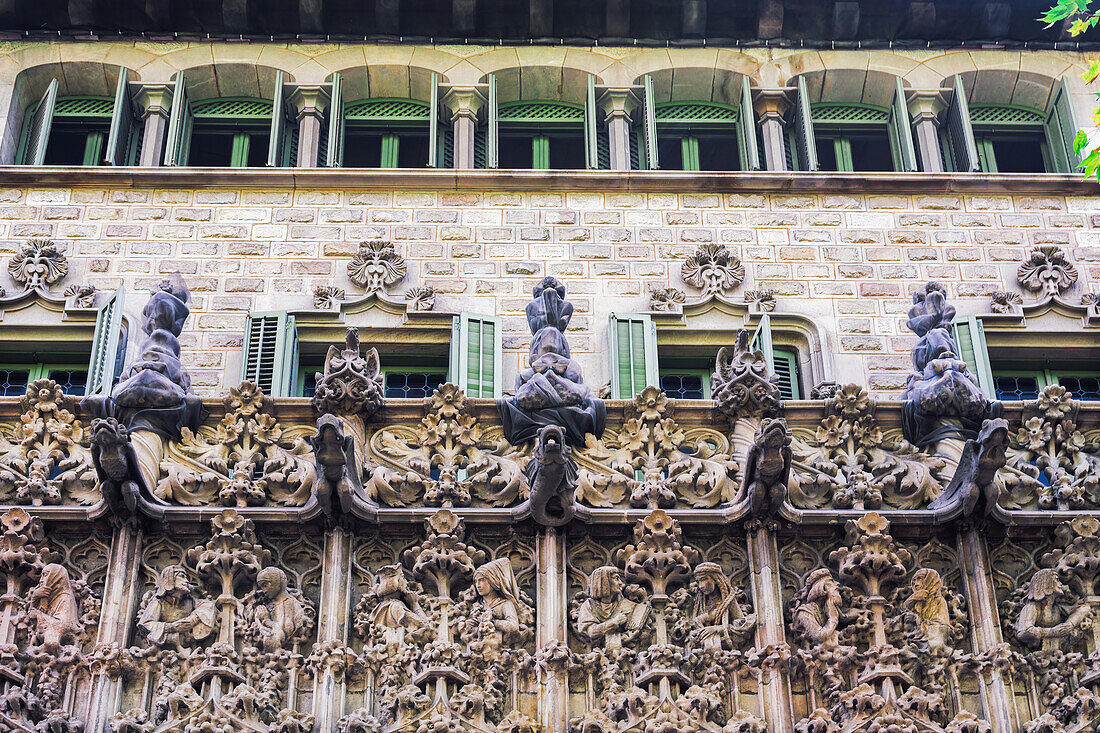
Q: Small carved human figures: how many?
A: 10